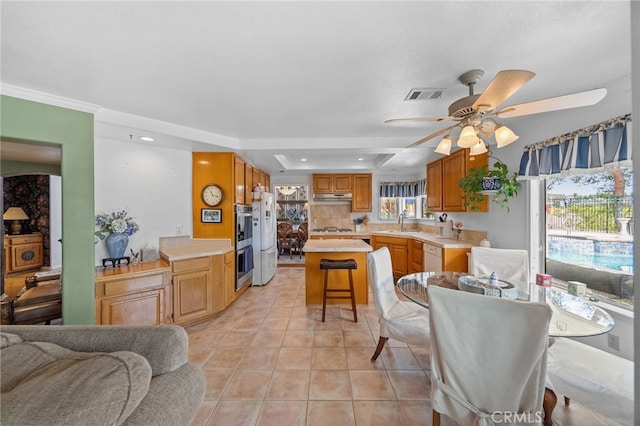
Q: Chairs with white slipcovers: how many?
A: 4